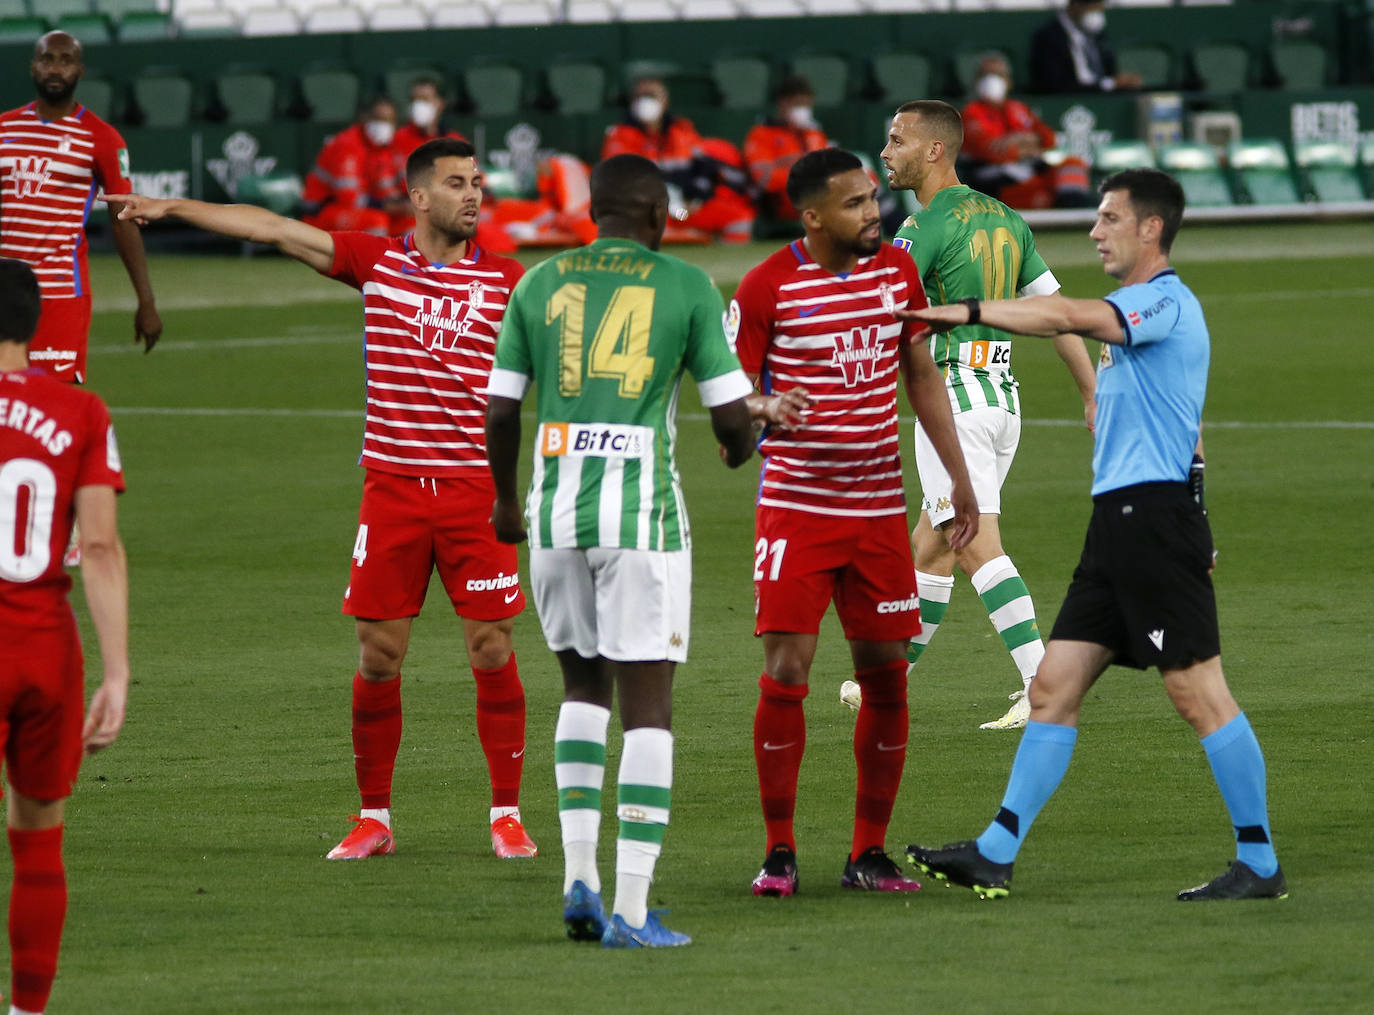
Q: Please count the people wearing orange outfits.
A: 5